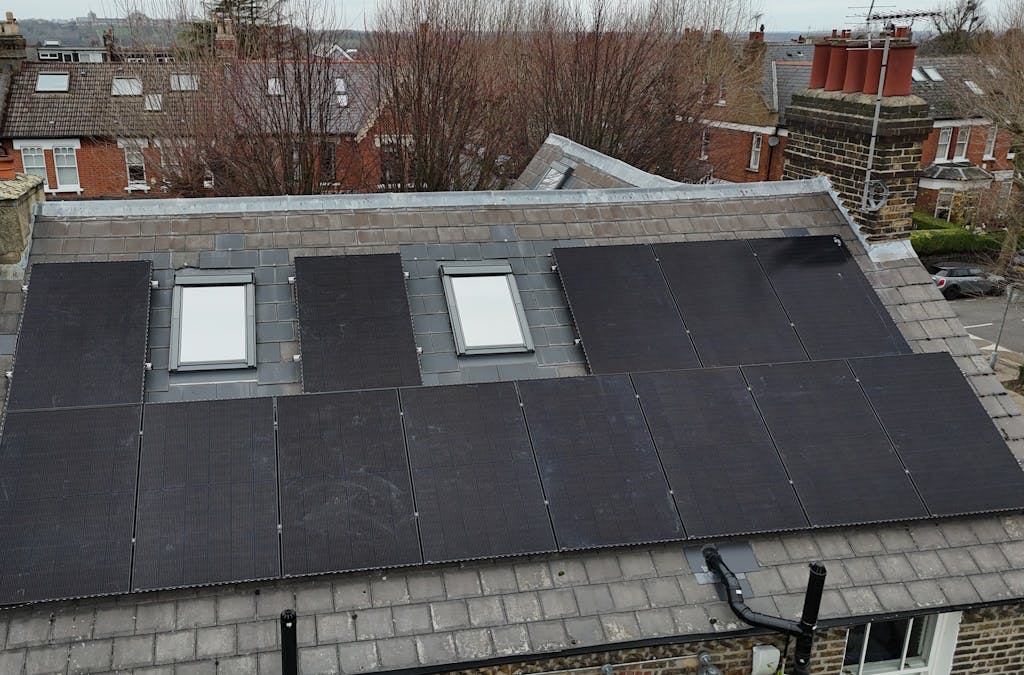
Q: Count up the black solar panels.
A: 13